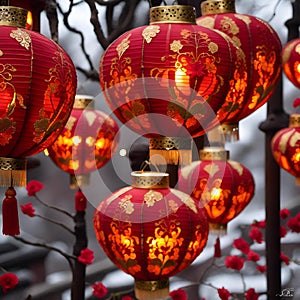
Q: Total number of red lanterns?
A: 8